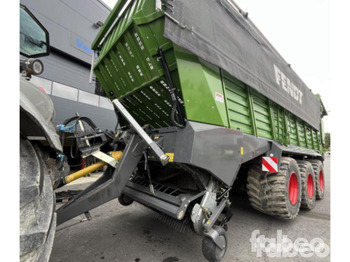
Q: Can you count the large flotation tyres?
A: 3